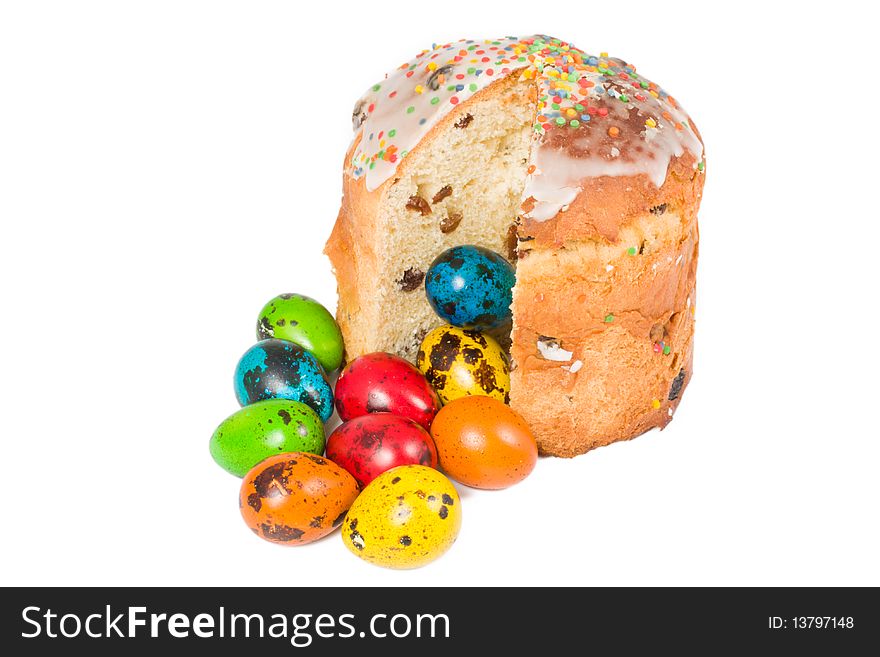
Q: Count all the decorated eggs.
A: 10